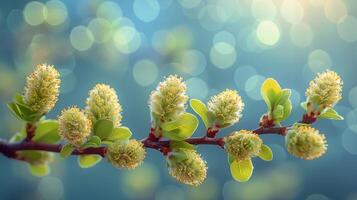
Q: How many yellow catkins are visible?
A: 10